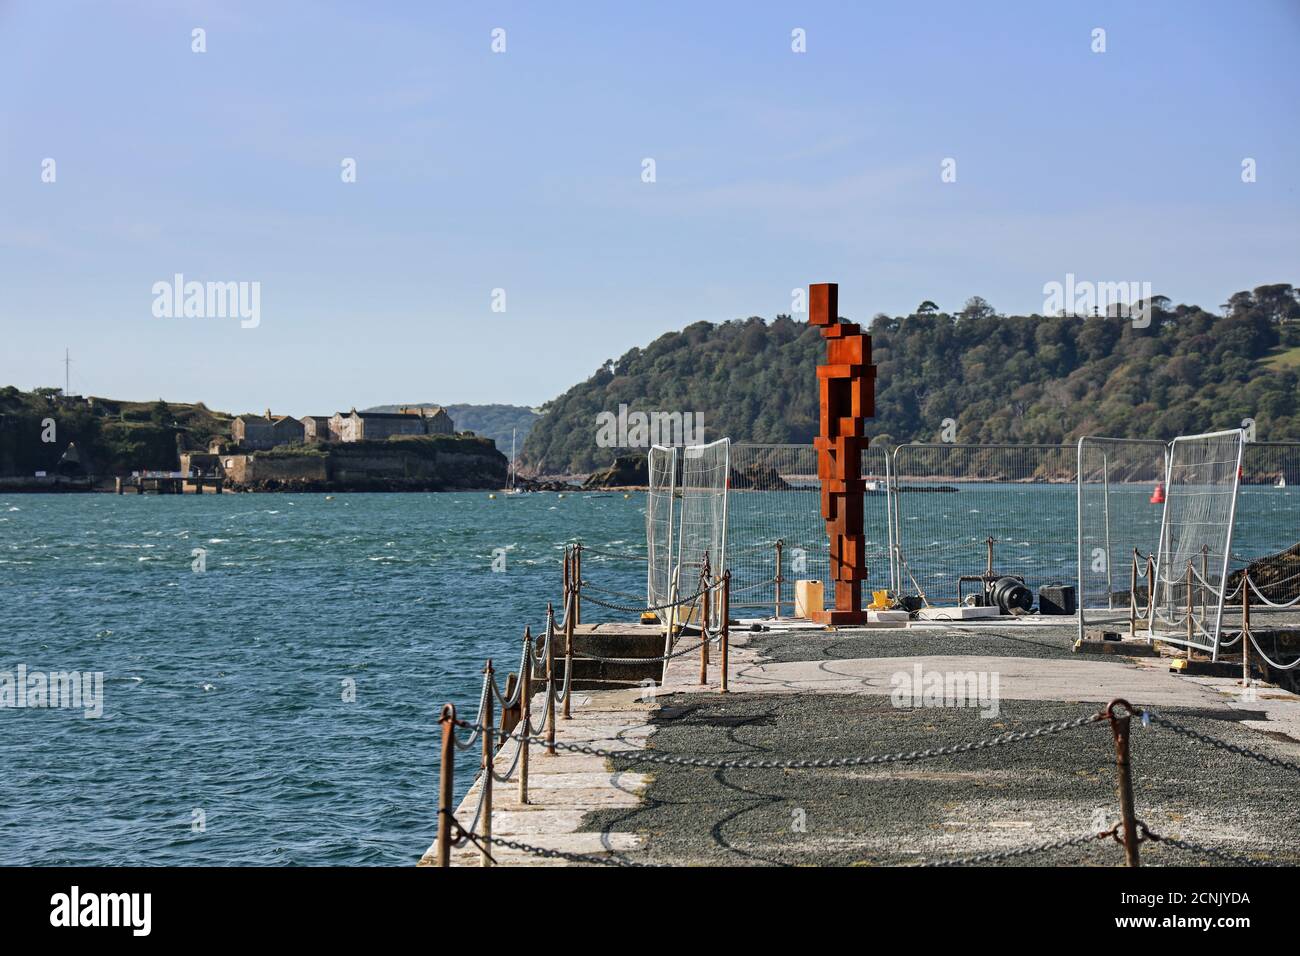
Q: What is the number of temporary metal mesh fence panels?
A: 7